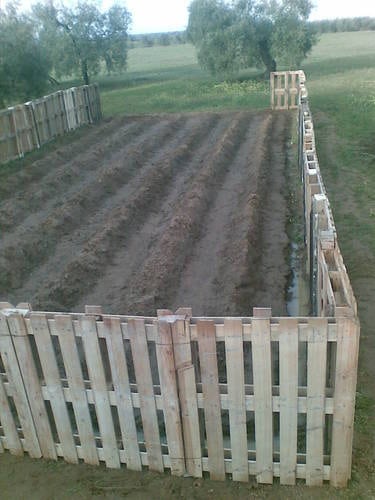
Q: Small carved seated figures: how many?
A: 0